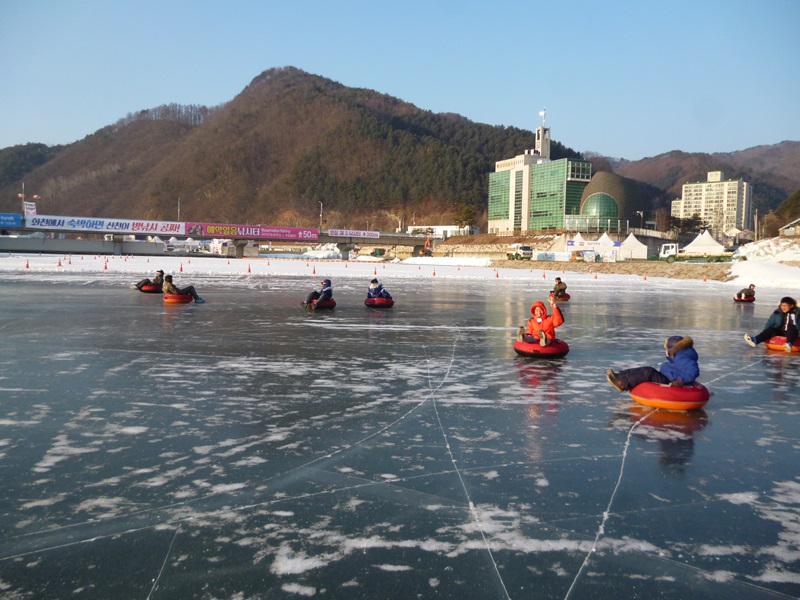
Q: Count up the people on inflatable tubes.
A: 9